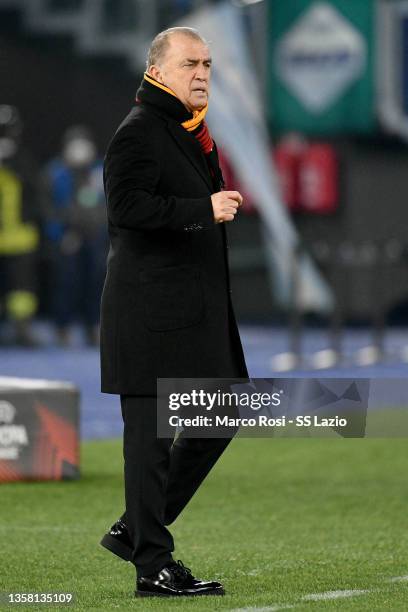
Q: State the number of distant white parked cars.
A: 0